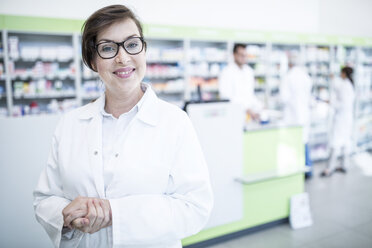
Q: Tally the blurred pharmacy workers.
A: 3